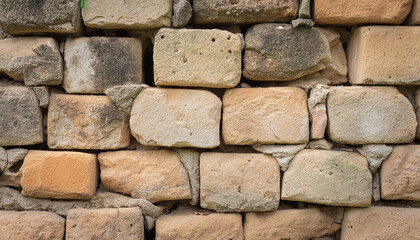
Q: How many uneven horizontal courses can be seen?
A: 5